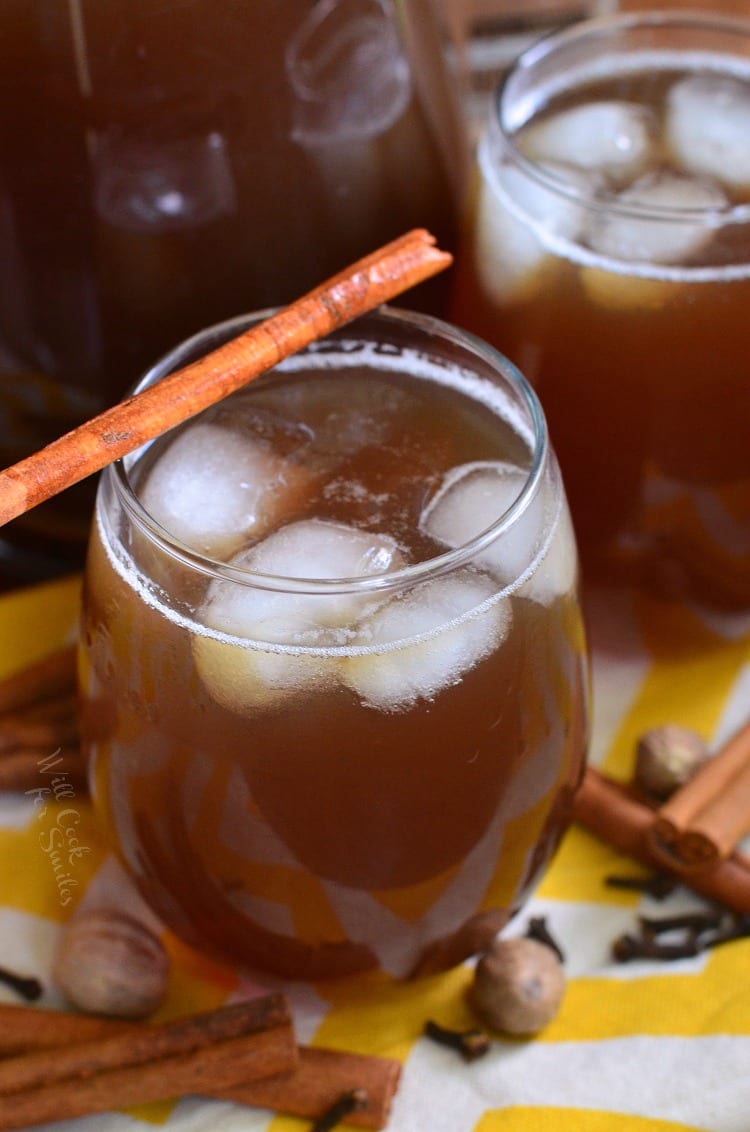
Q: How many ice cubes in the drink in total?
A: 4